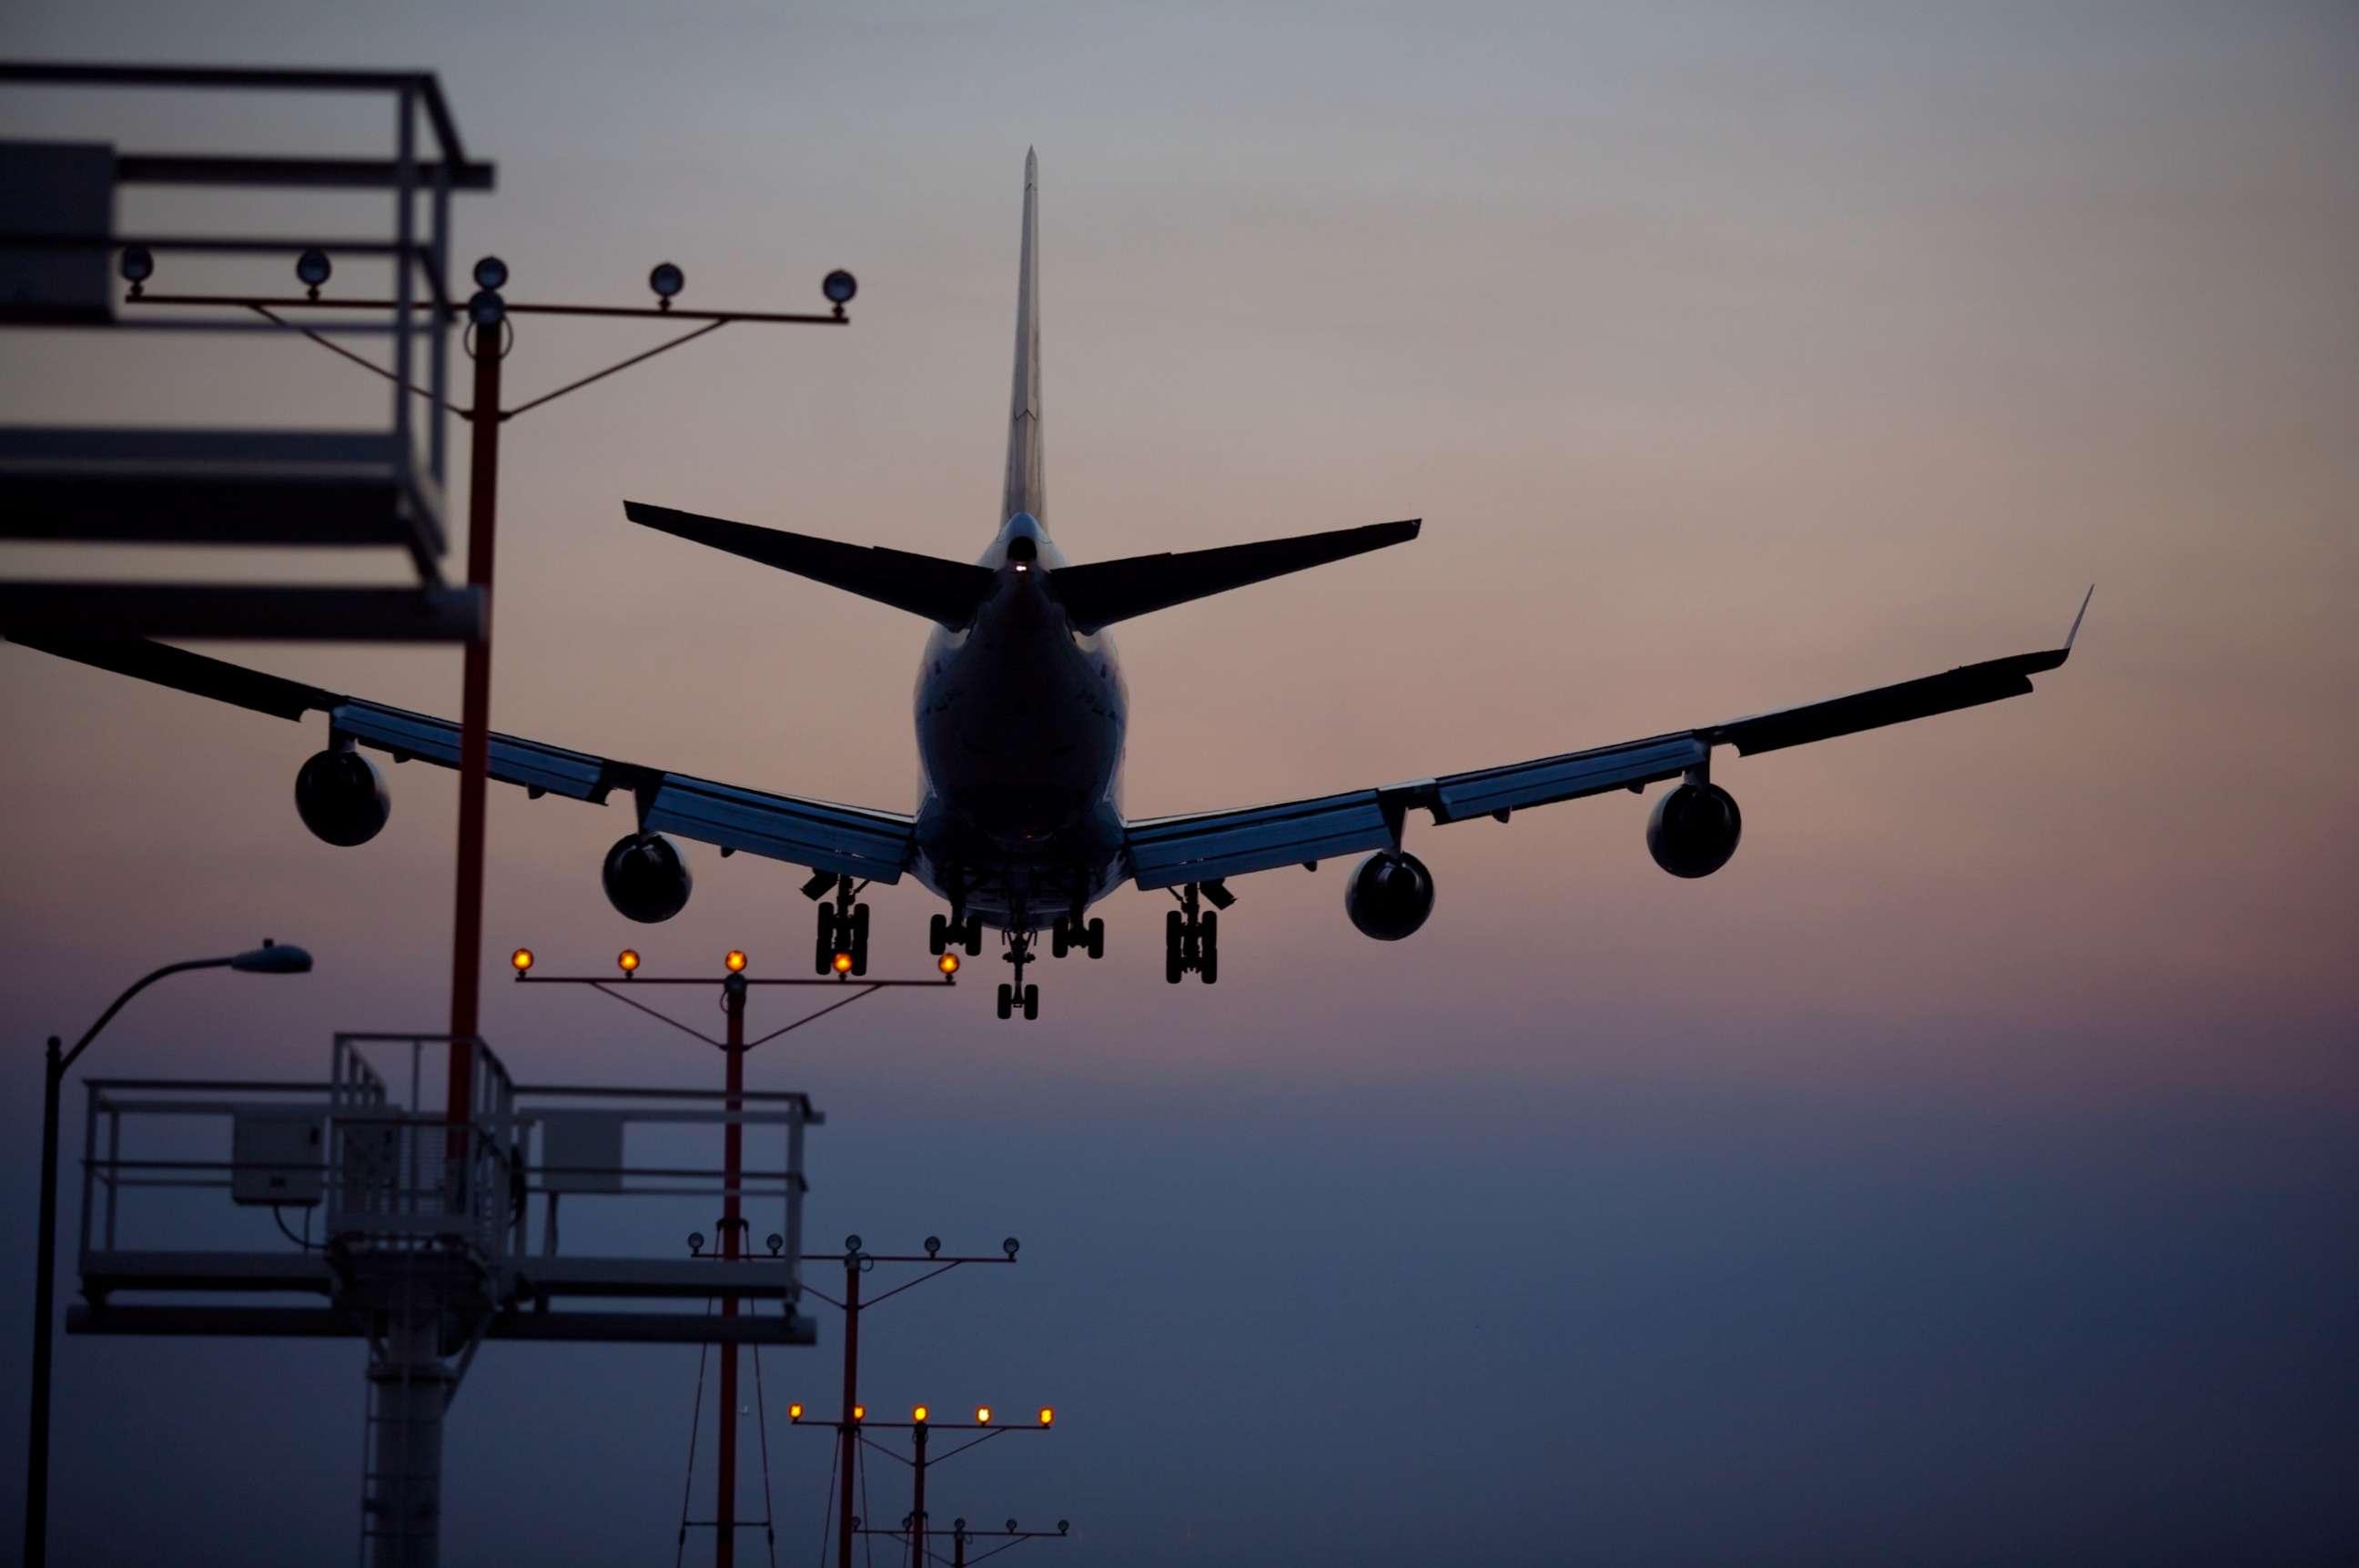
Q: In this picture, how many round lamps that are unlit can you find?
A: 15